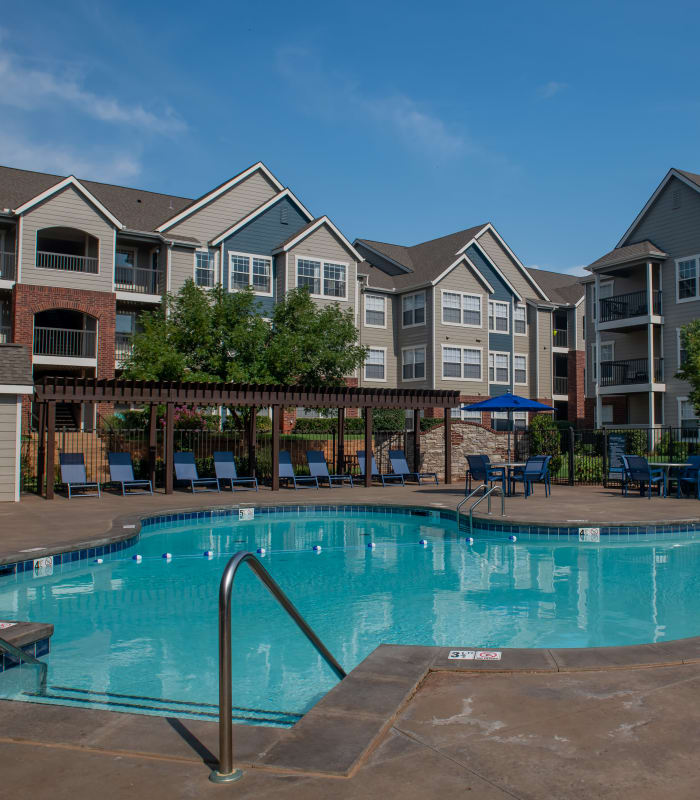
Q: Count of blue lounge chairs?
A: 8